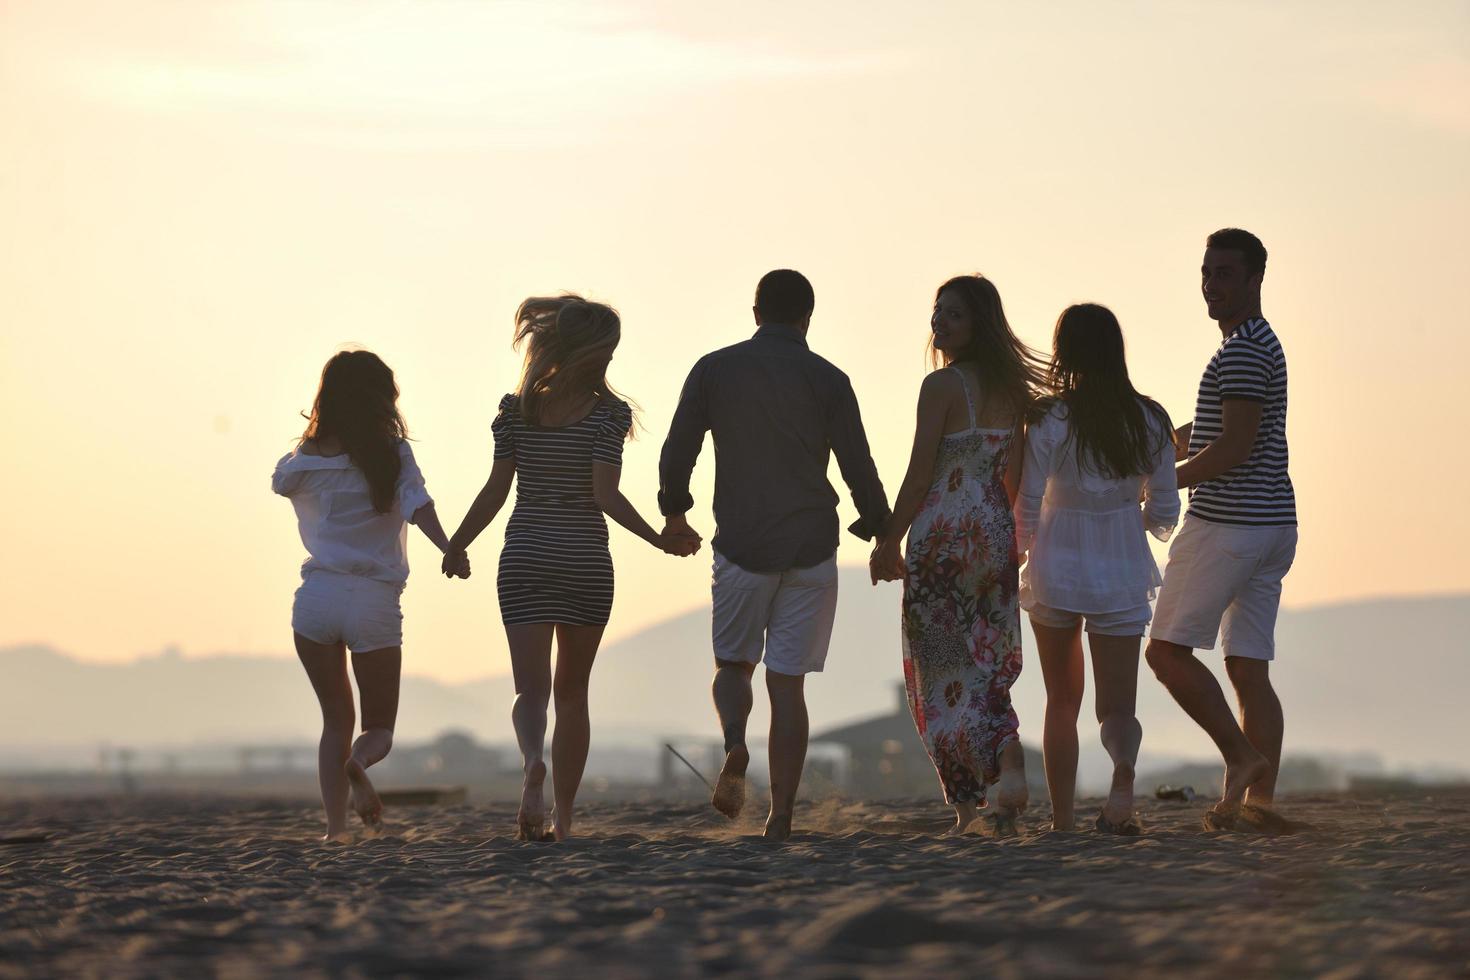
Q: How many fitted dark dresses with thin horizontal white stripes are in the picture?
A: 1